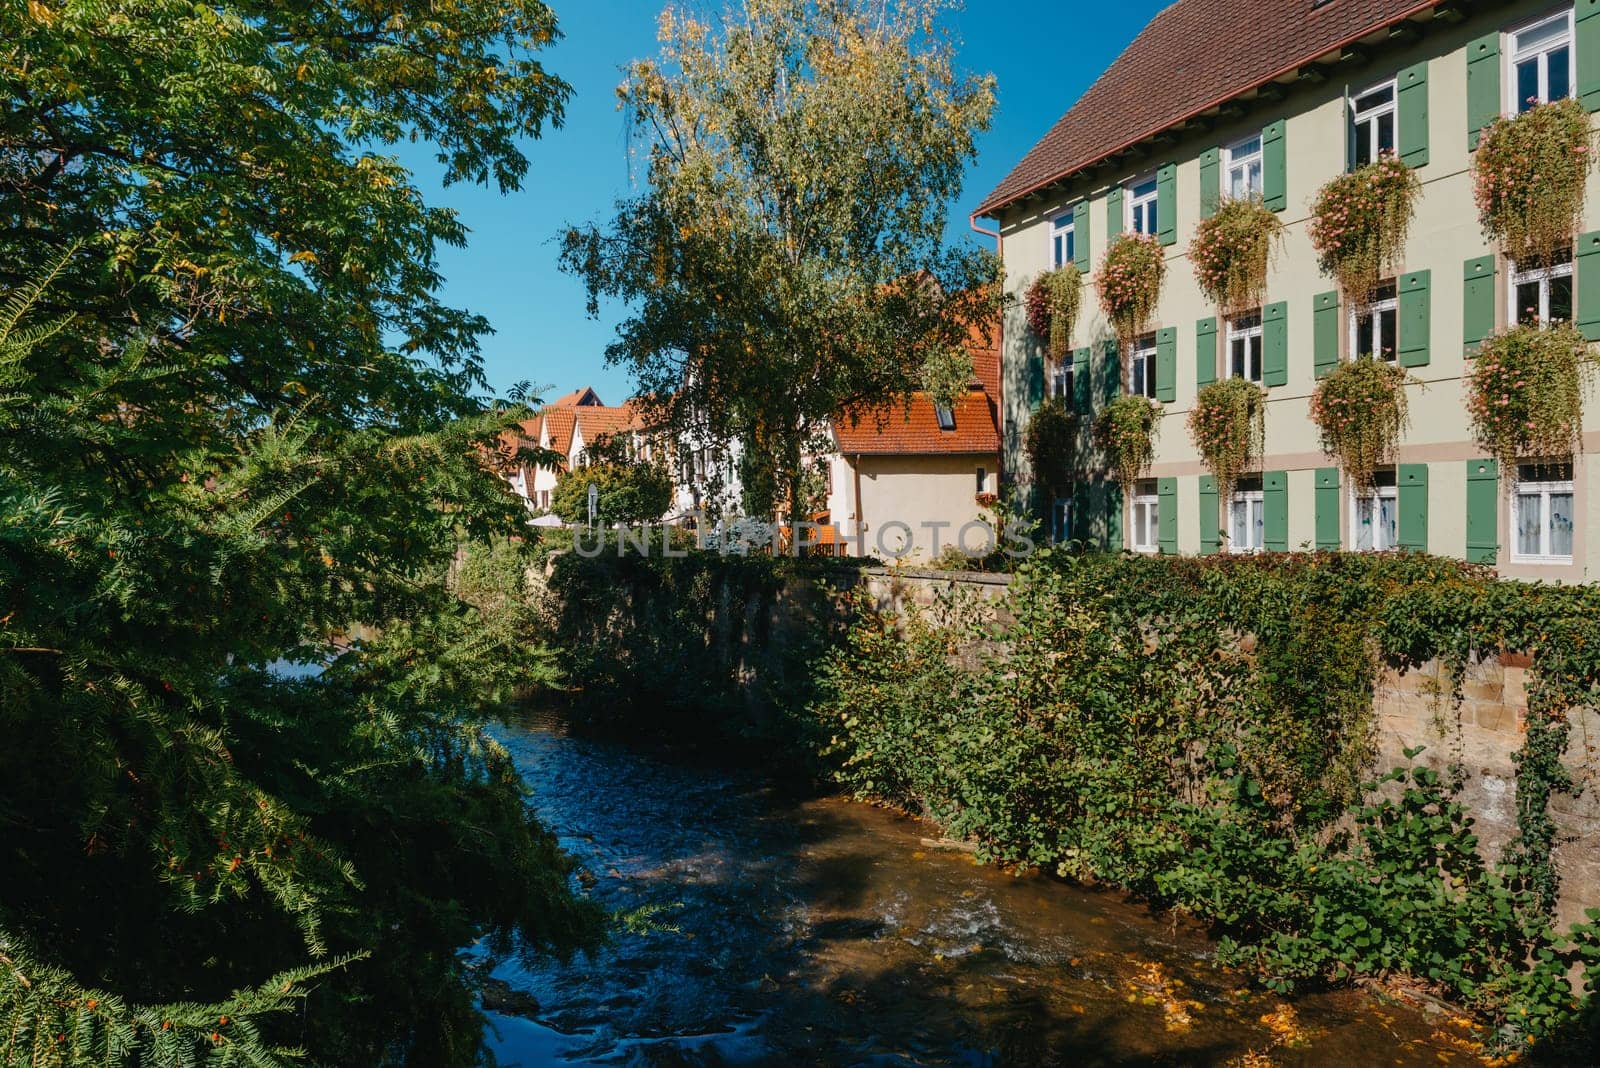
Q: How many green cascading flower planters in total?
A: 10